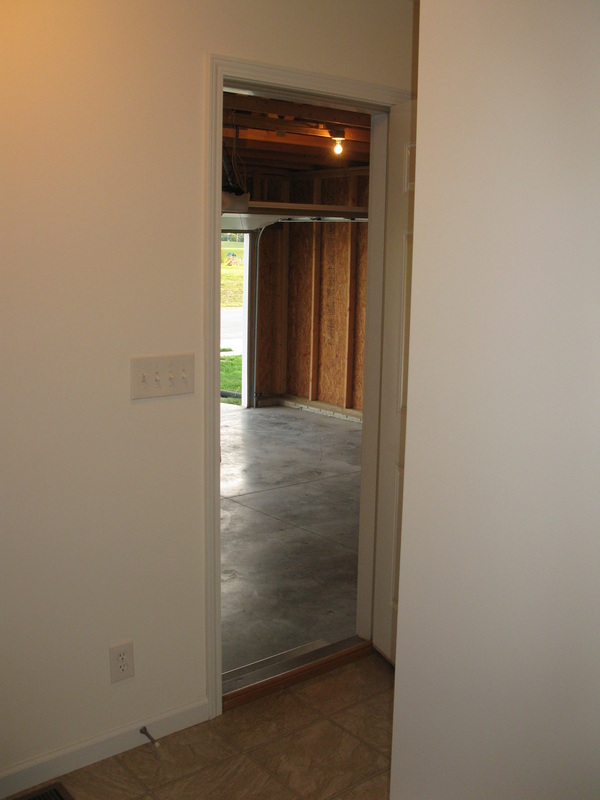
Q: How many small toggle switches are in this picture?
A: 4